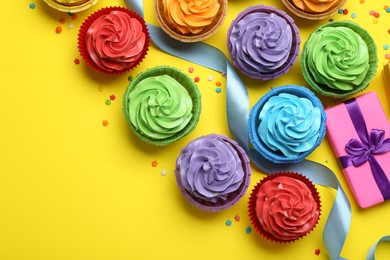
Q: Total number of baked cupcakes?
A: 10